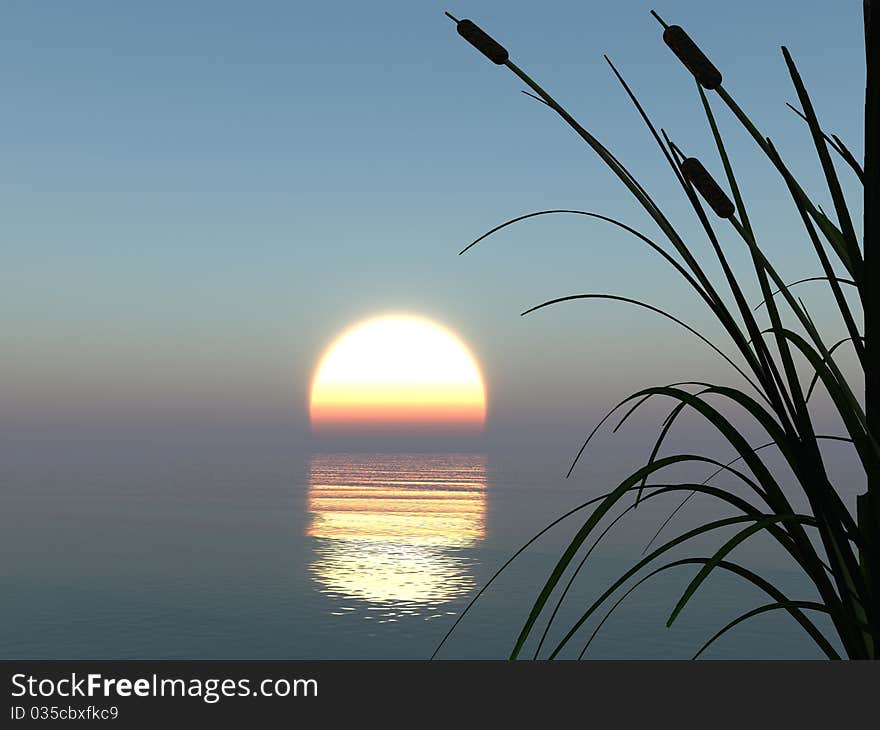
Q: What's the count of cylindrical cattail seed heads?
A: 3